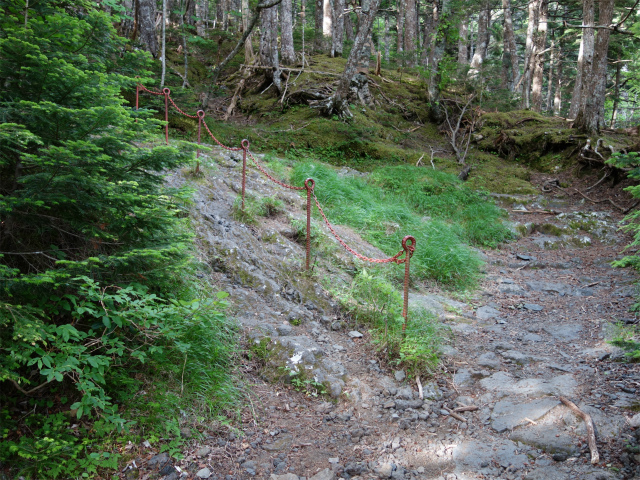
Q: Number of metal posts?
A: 6